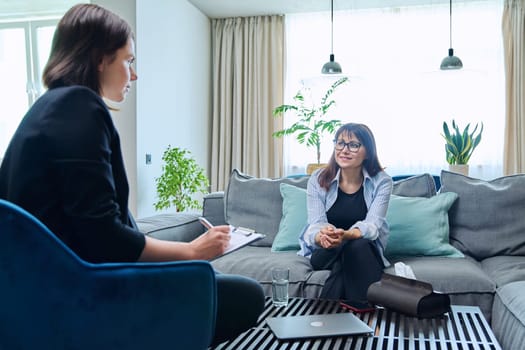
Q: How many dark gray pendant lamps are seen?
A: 2